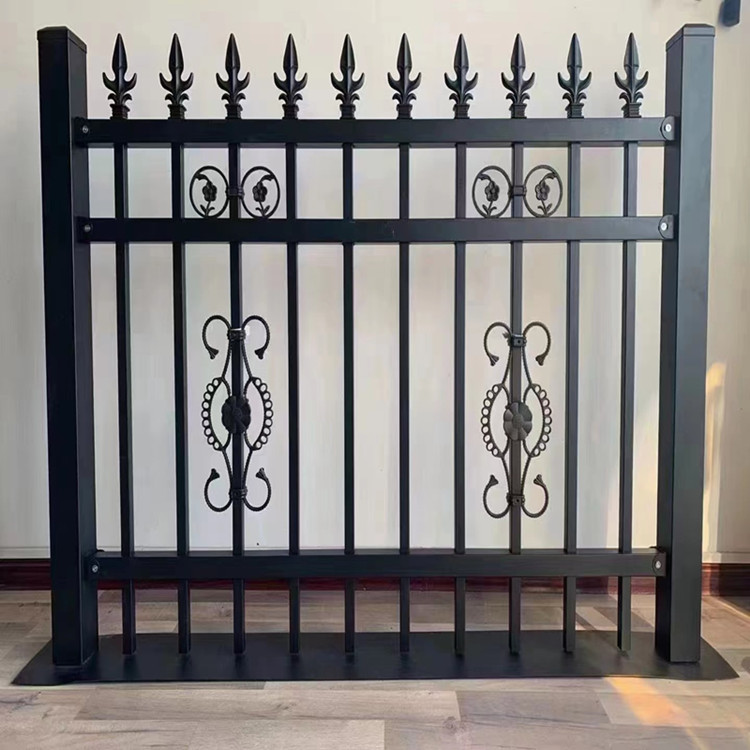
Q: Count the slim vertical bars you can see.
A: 10